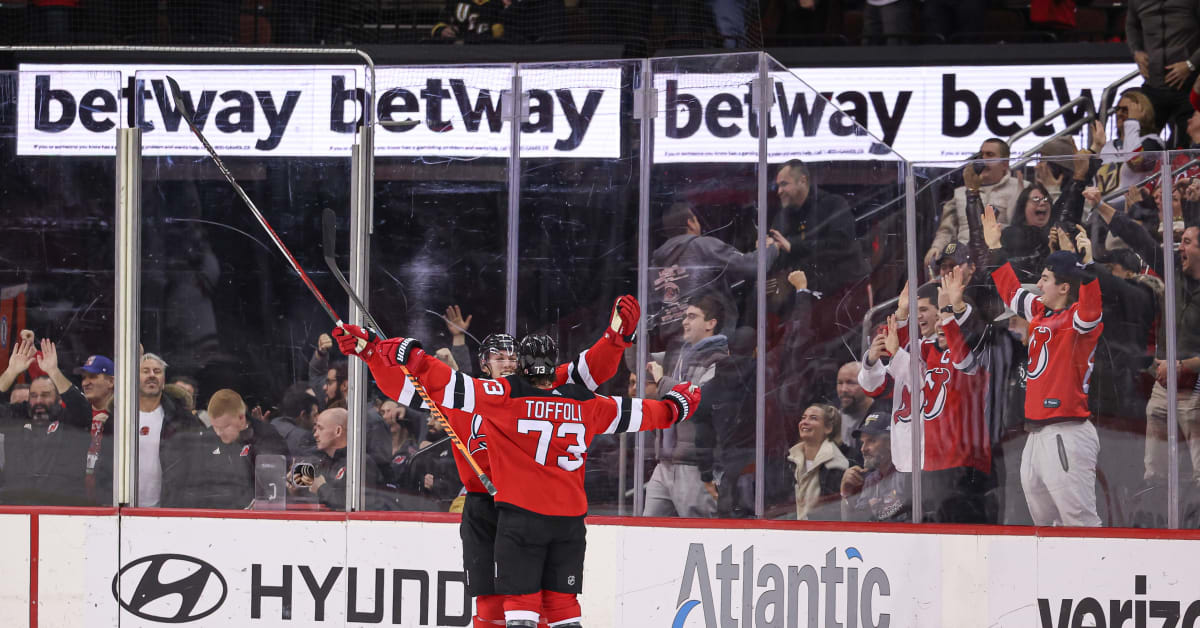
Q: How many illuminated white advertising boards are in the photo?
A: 2